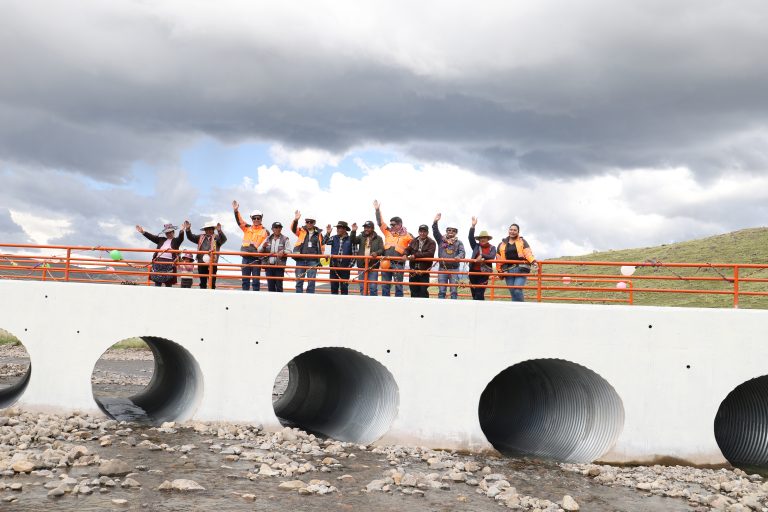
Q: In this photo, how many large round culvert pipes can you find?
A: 5